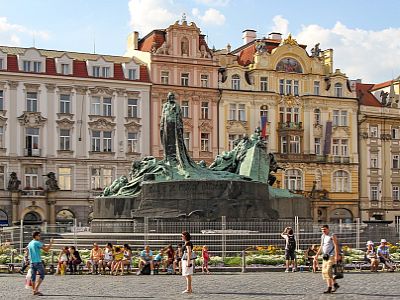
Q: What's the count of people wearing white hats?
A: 2